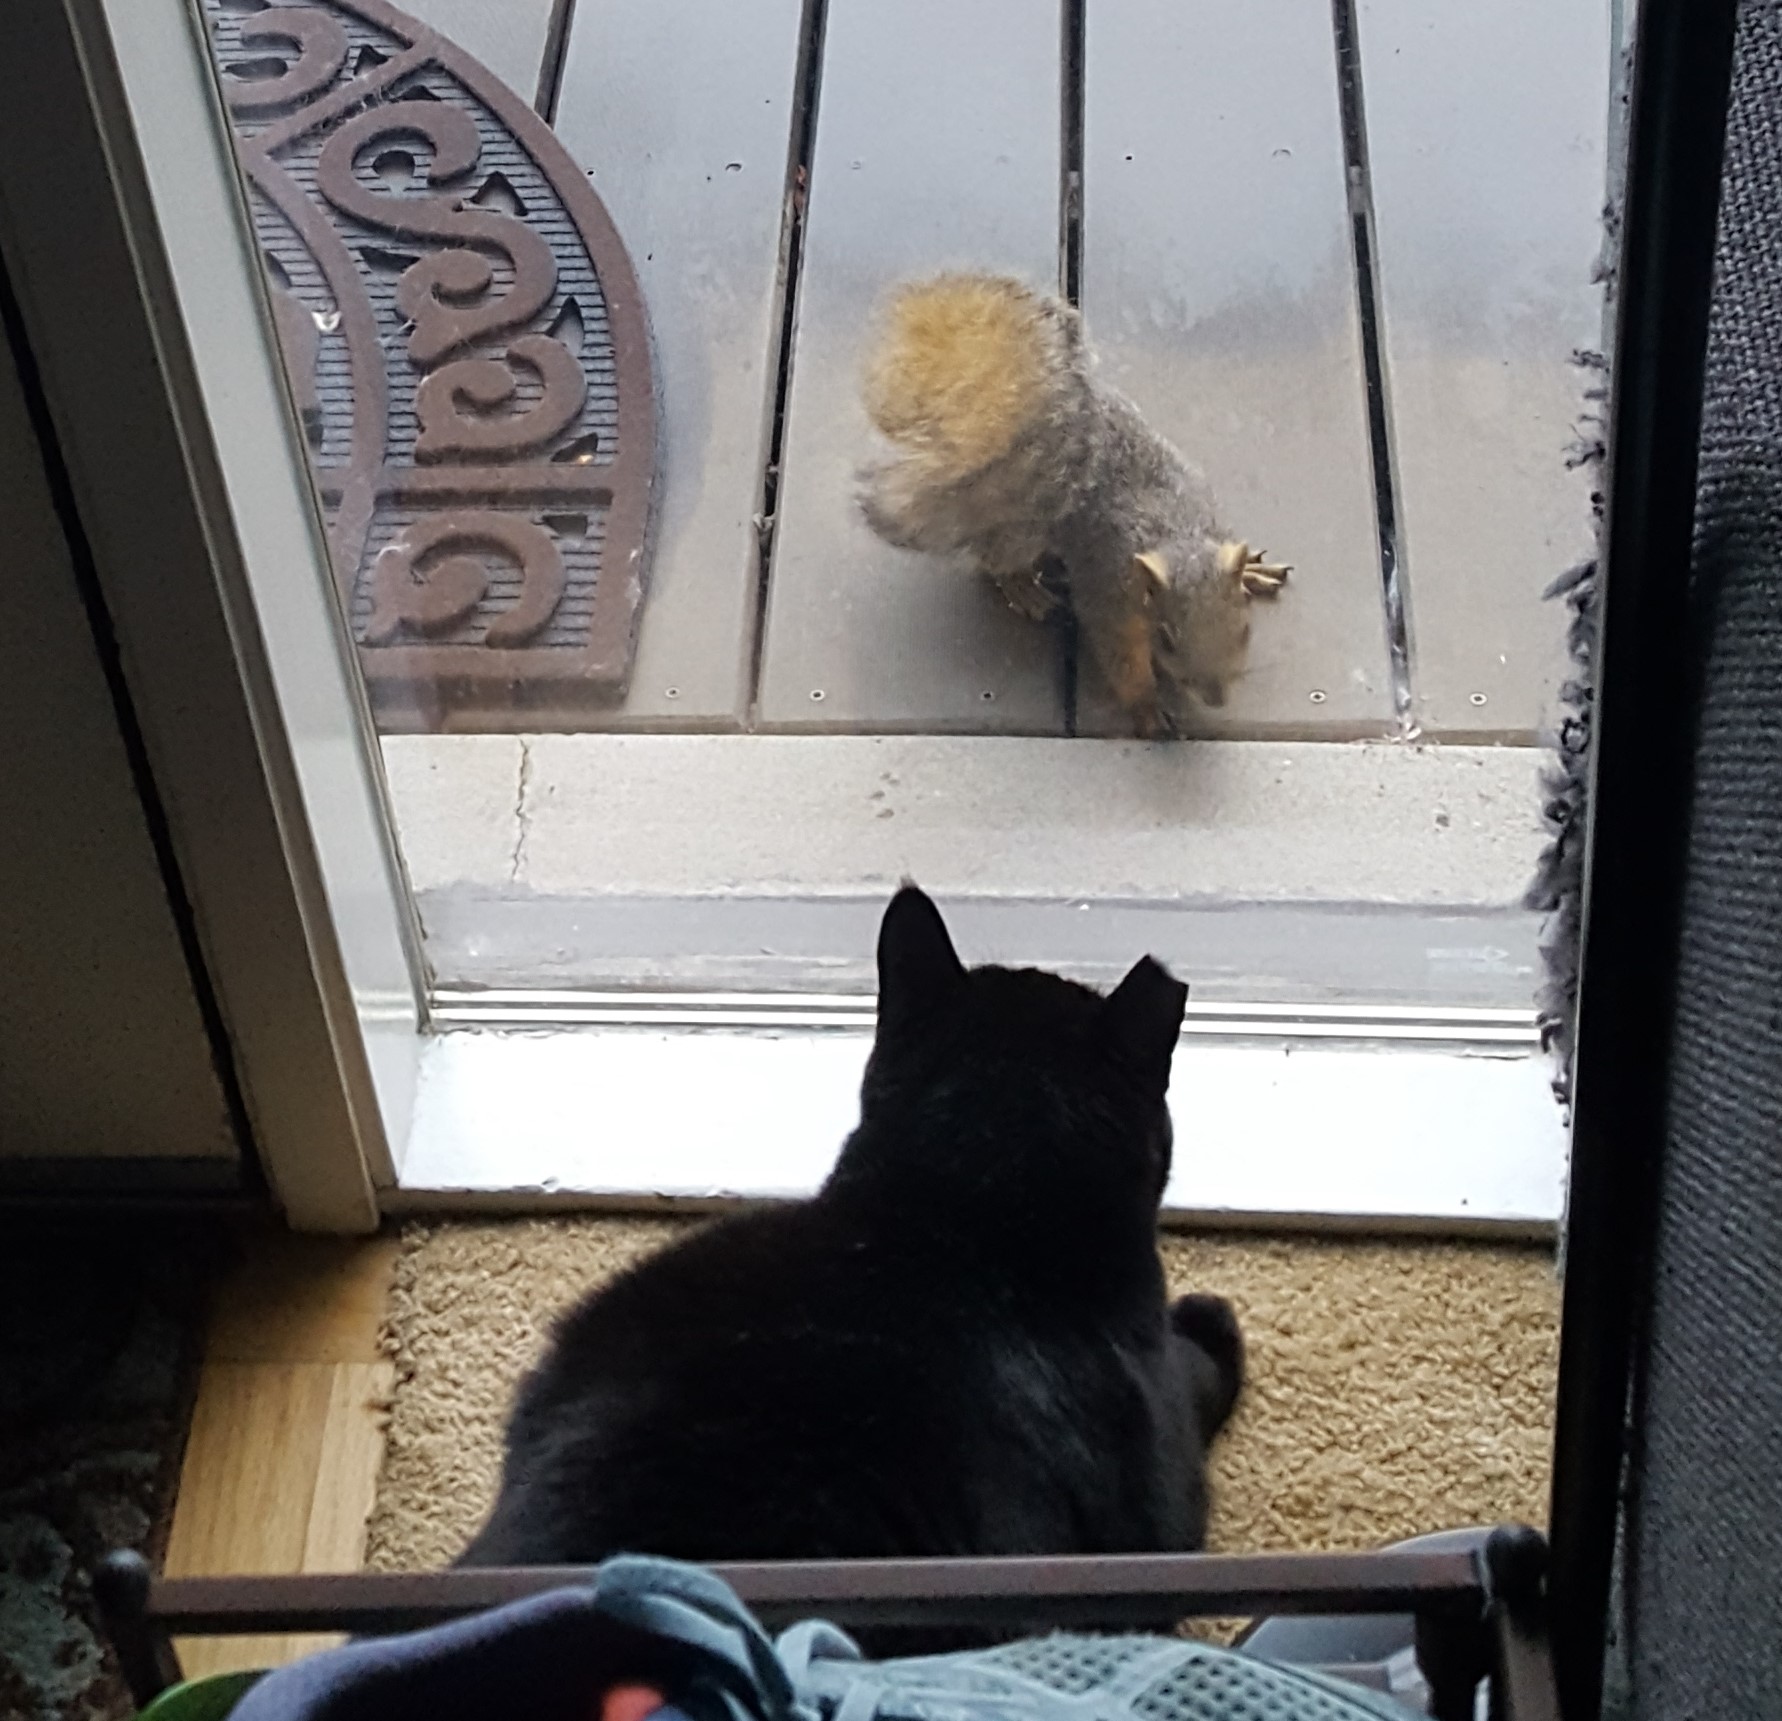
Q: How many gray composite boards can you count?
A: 5